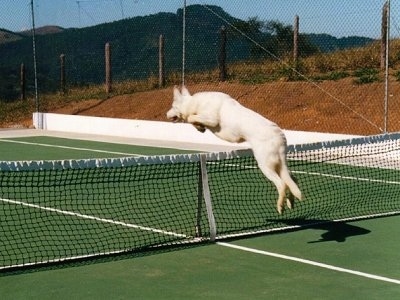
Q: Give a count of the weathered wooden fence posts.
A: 7